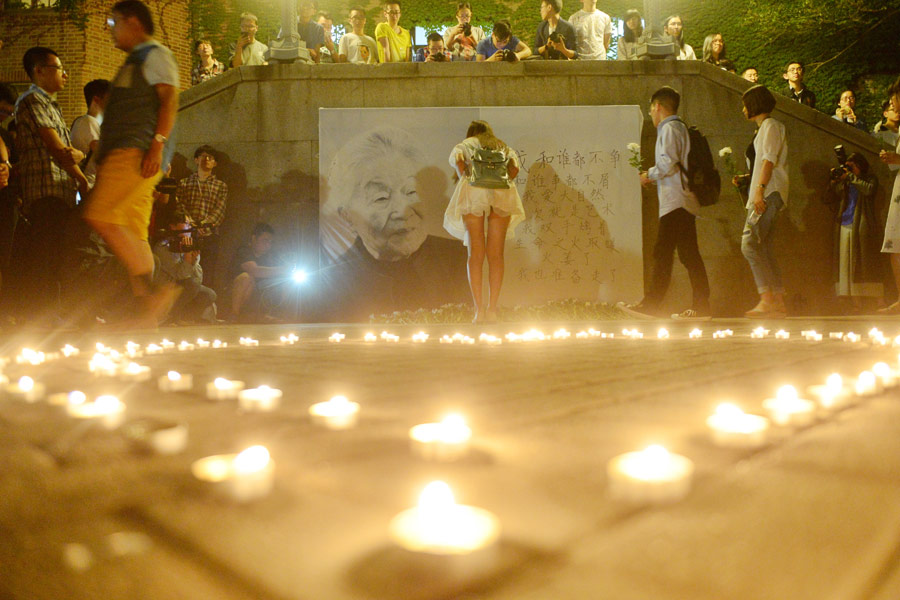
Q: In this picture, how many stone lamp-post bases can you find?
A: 2